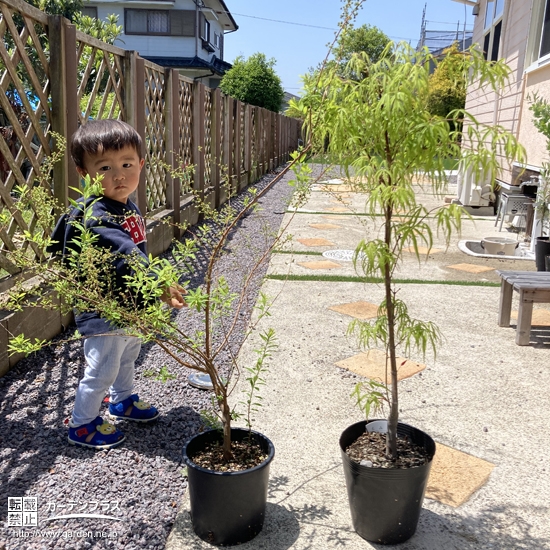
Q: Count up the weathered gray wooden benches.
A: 1